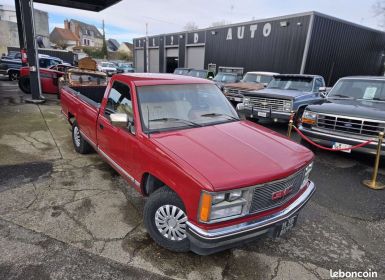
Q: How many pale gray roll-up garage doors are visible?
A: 4